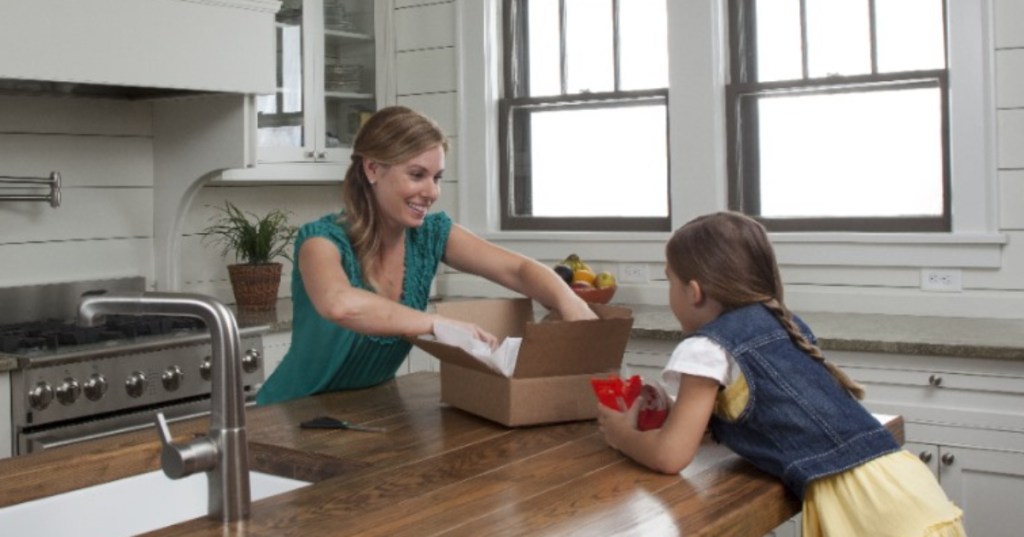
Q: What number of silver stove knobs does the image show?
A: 7